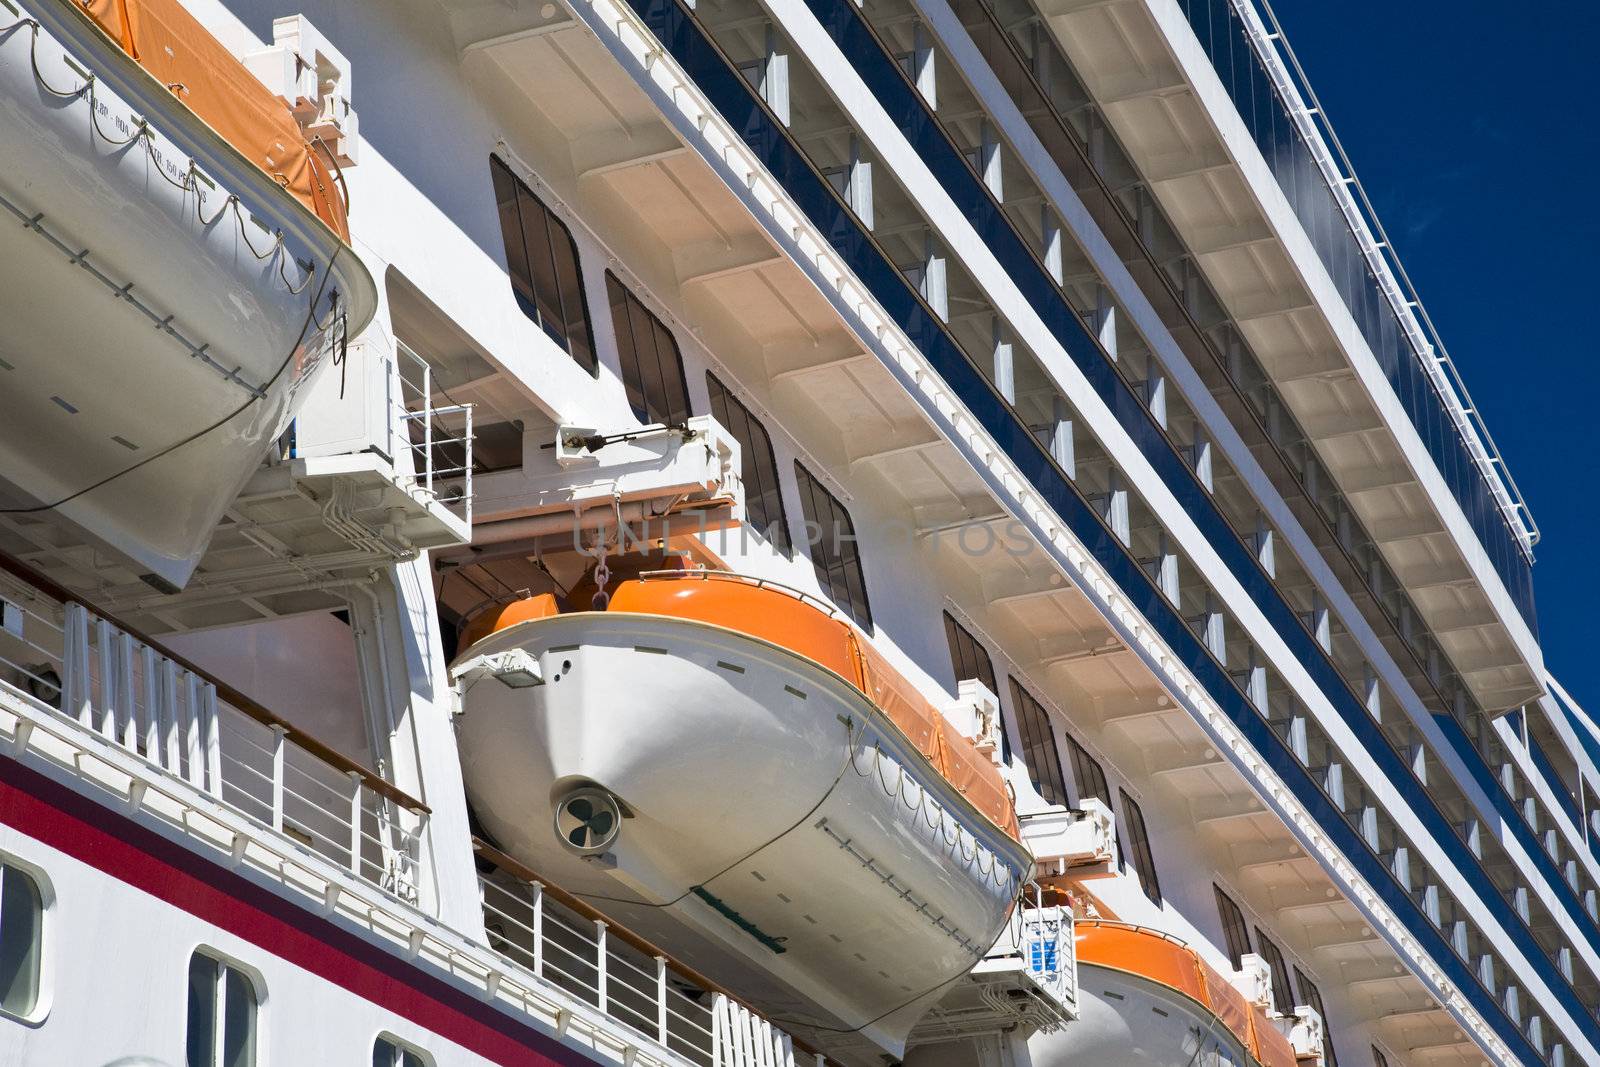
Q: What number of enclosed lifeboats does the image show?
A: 3